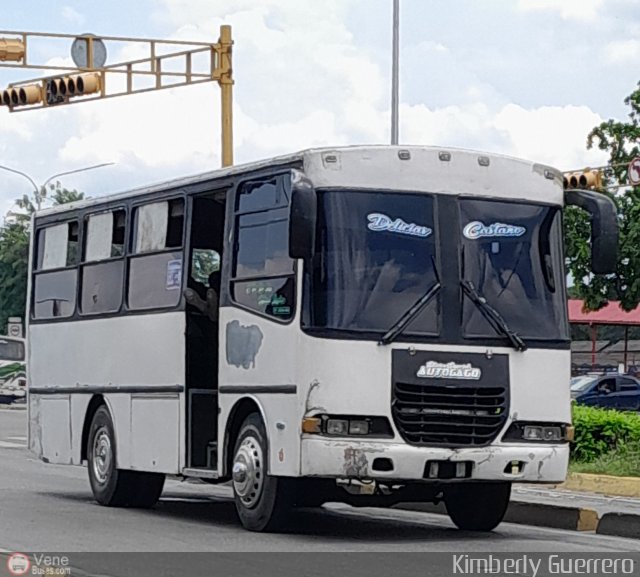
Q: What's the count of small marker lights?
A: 5